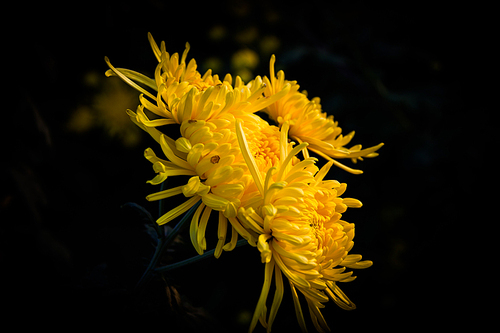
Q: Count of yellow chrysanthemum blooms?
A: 4